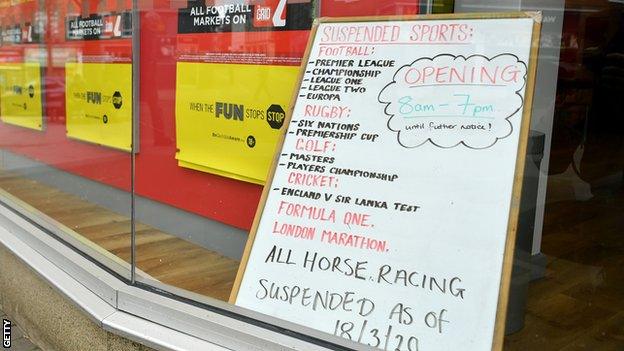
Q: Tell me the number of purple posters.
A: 0